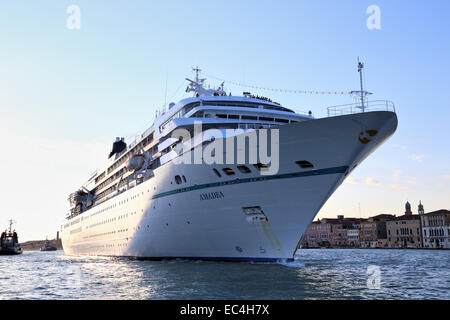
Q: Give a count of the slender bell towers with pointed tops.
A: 2